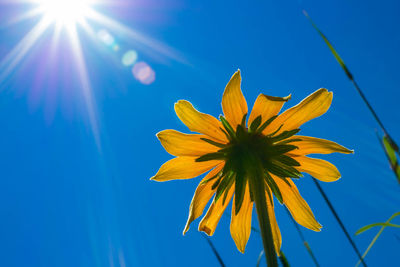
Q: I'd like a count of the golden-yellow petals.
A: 13